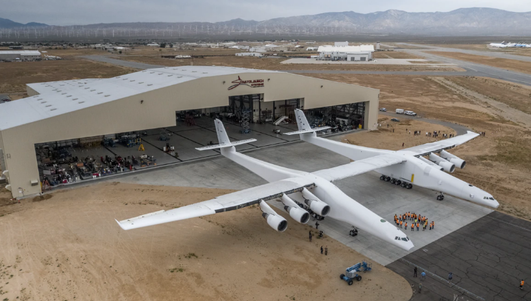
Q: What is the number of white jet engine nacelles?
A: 6